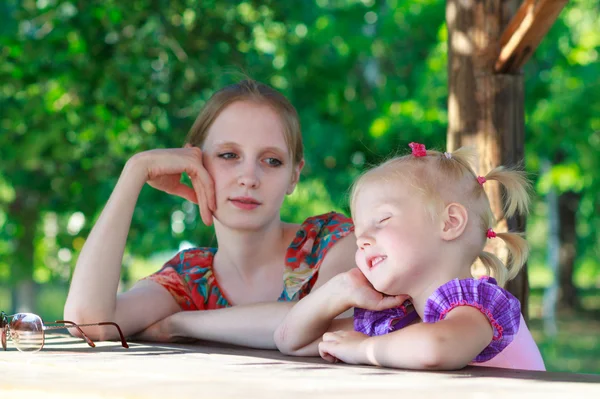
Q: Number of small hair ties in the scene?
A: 4